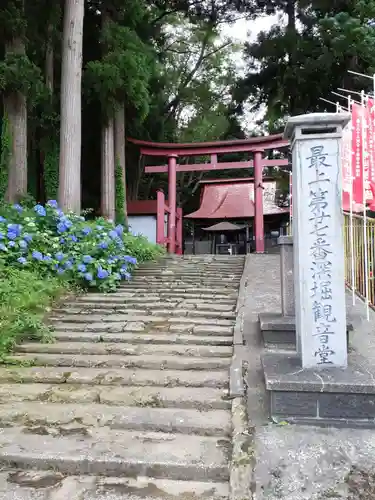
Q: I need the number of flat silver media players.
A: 0